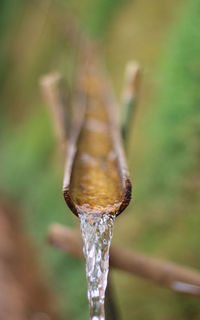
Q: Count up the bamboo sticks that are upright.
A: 2